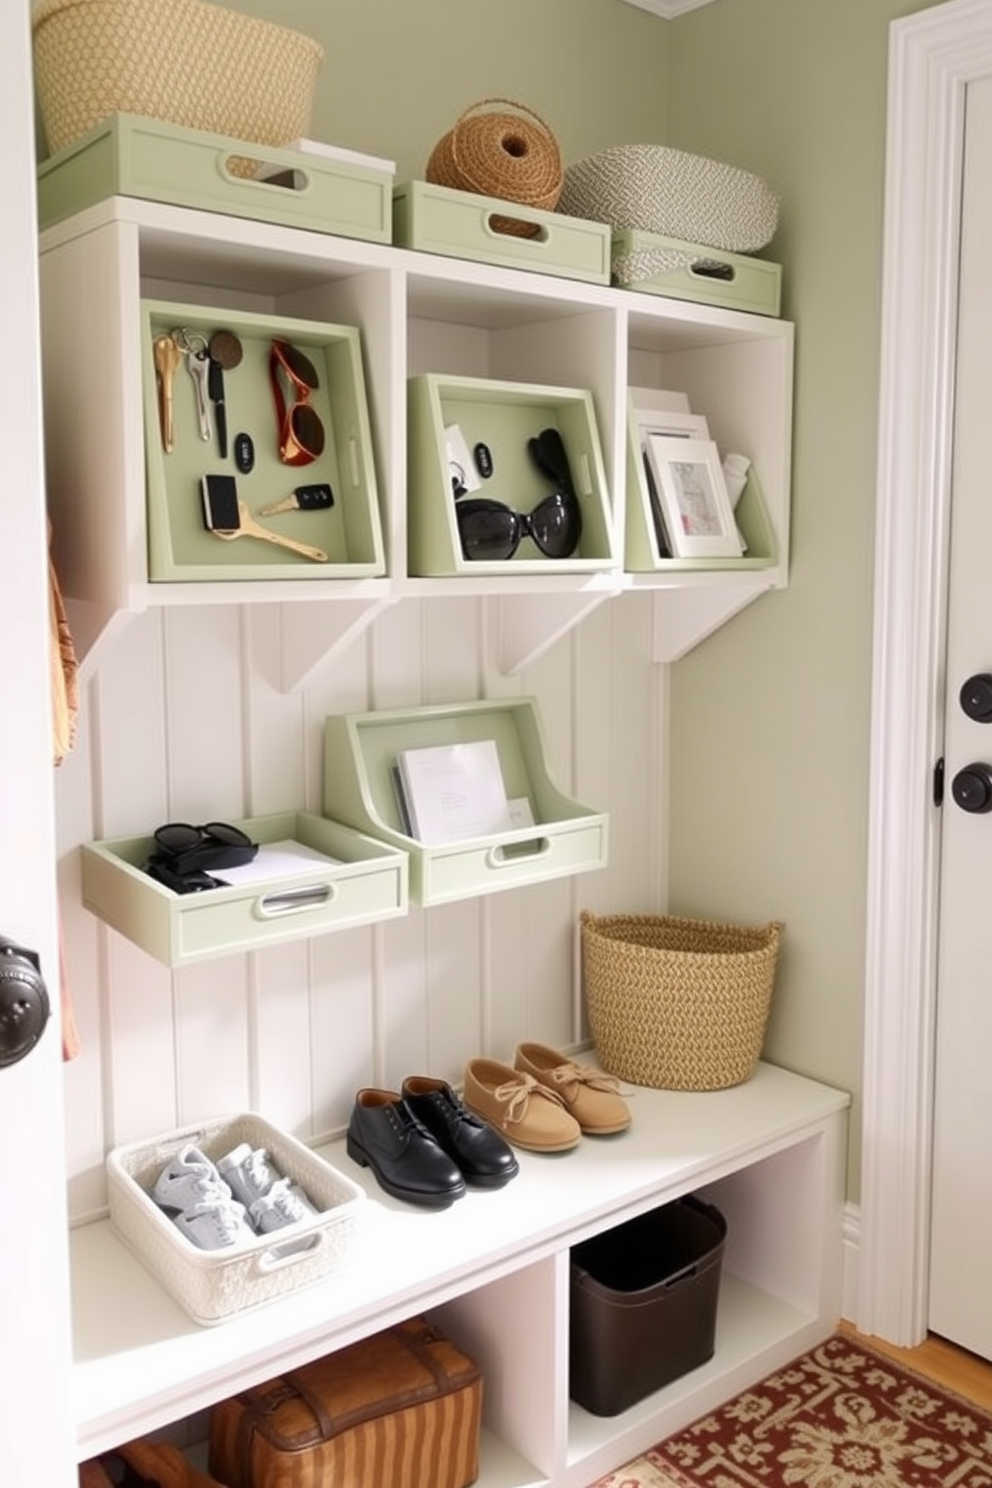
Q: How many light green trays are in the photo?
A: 8